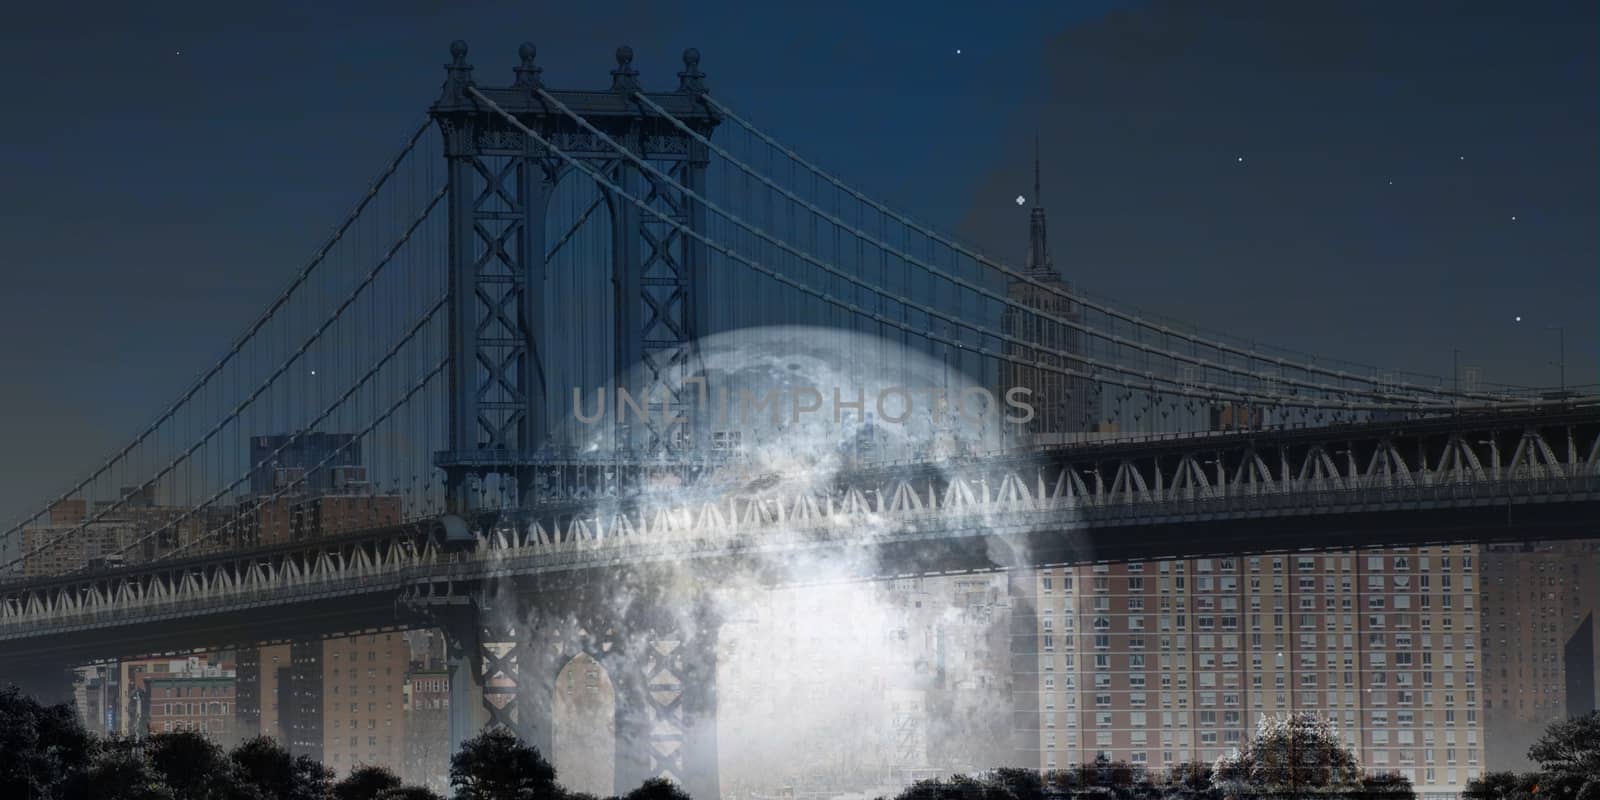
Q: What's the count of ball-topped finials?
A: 4